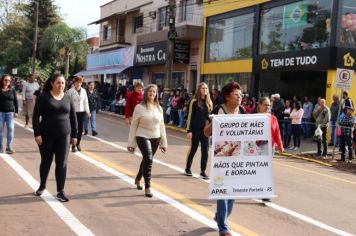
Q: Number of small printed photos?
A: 2